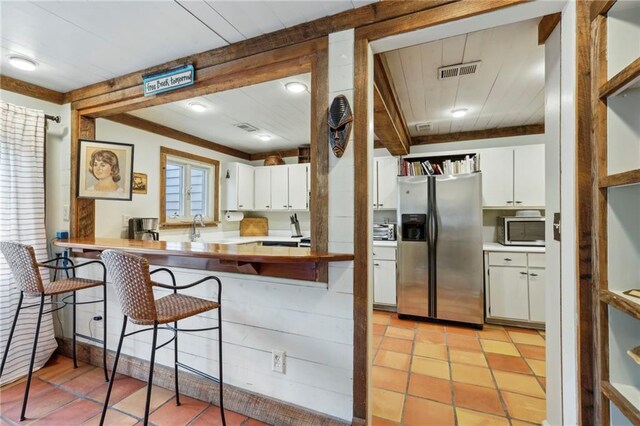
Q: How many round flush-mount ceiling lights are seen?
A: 5